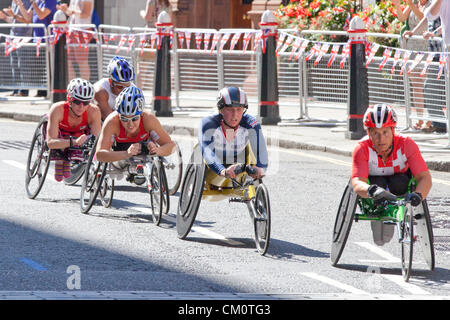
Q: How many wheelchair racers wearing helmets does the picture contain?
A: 5